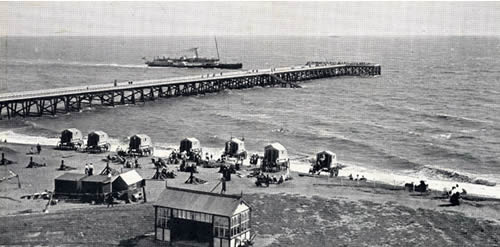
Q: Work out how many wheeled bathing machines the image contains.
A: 7